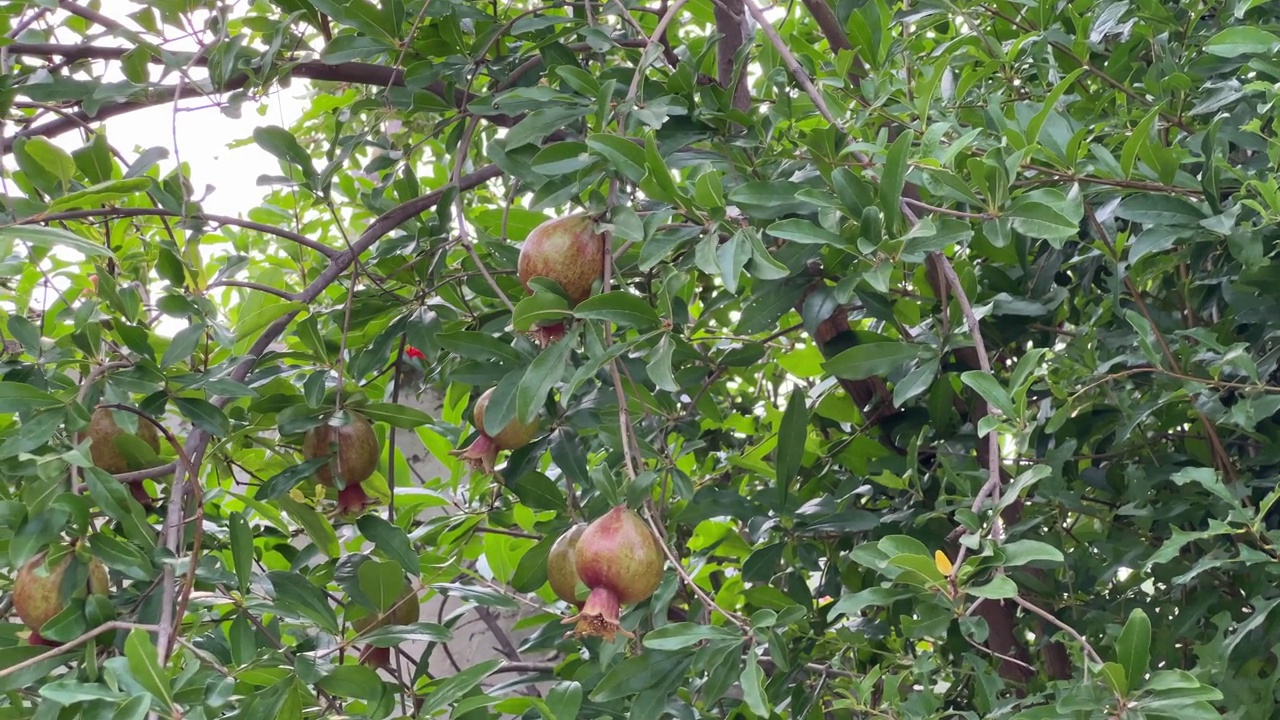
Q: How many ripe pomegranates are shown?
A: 8